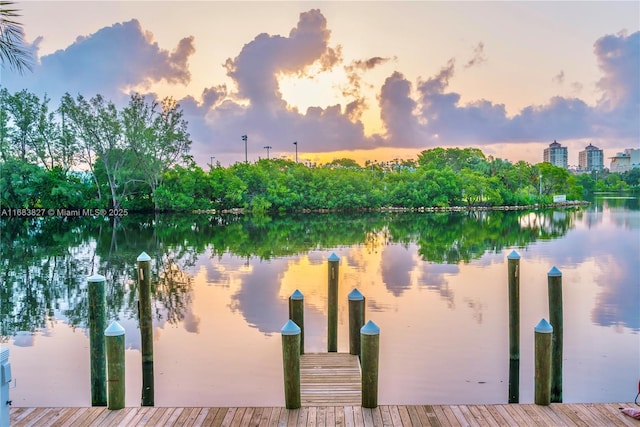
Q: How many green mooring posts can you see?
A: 11